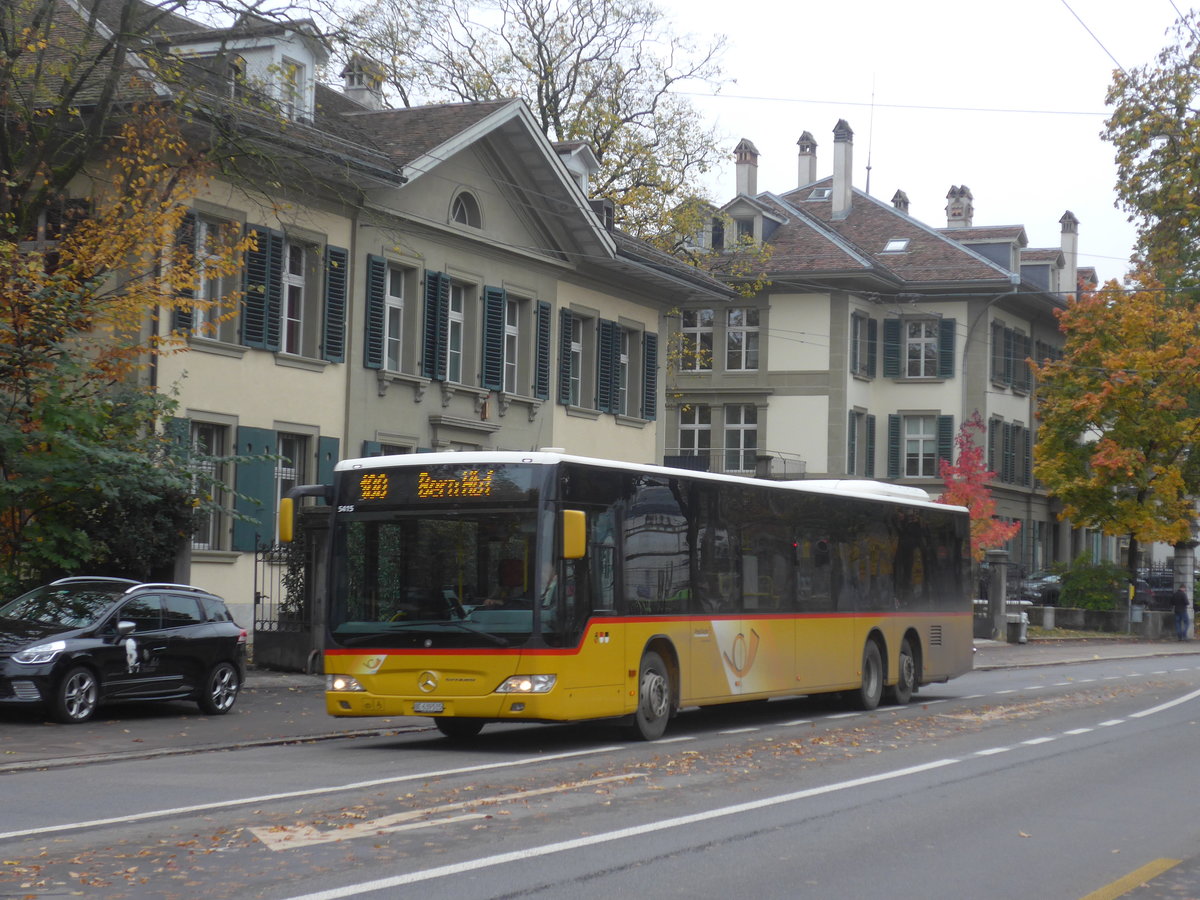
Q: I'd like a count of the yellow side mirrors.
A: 2